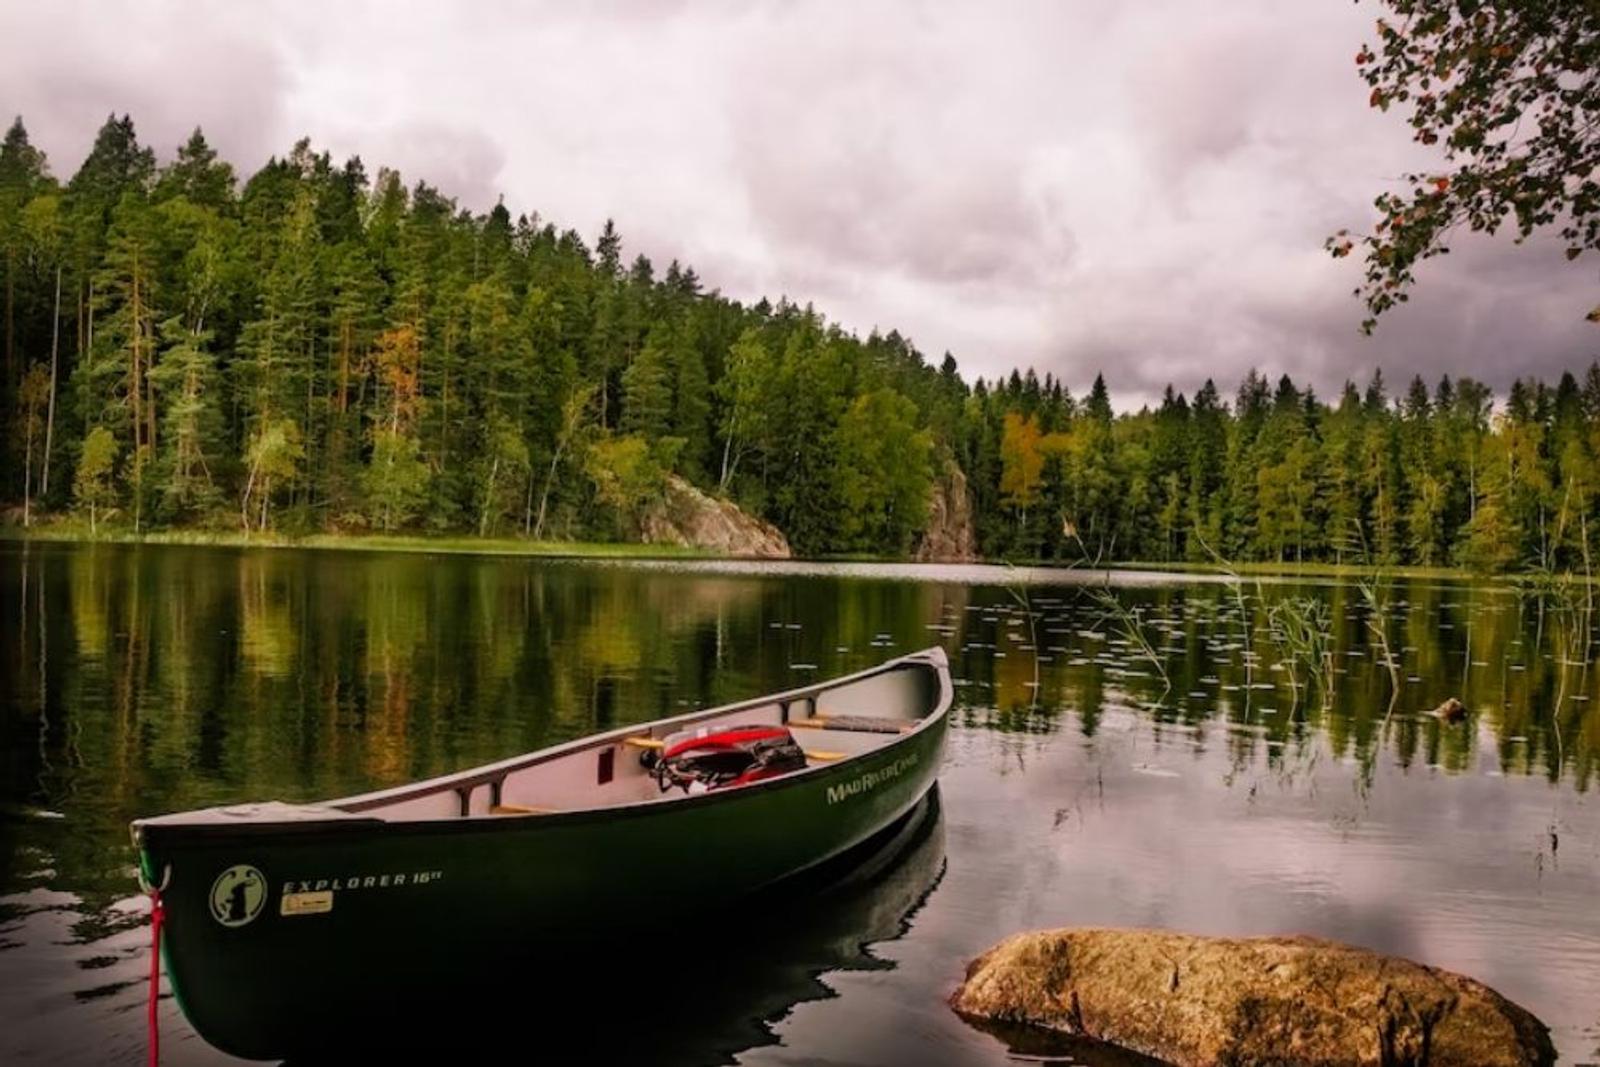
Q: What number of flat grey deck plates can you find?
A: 2